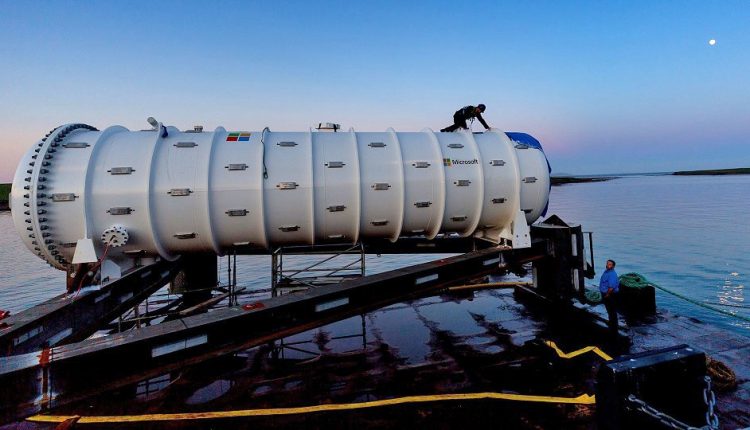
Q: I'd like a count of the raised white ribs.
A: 10